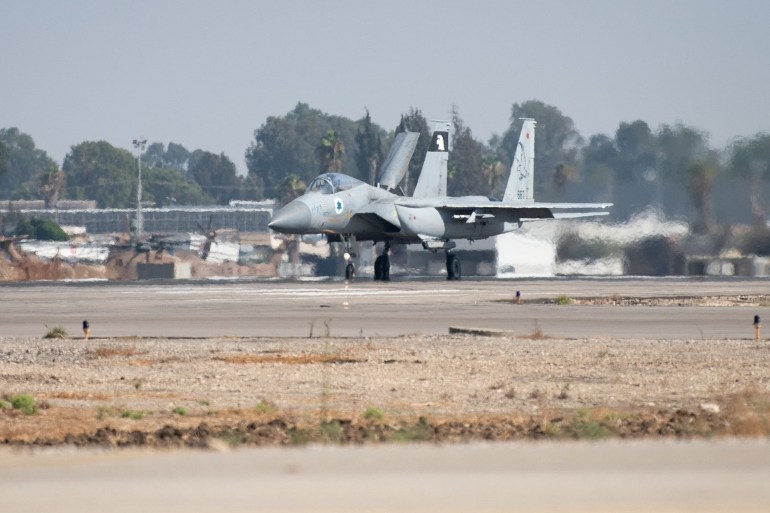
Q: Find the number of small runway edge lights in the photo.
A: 3